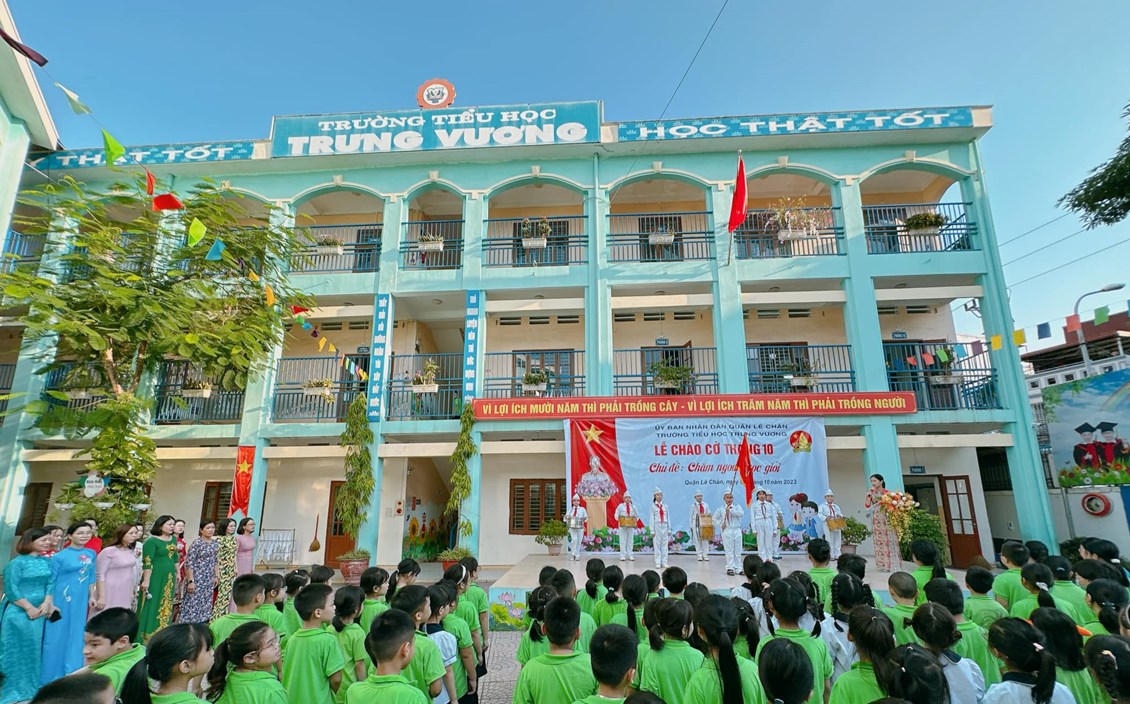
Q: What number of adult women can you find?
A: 12